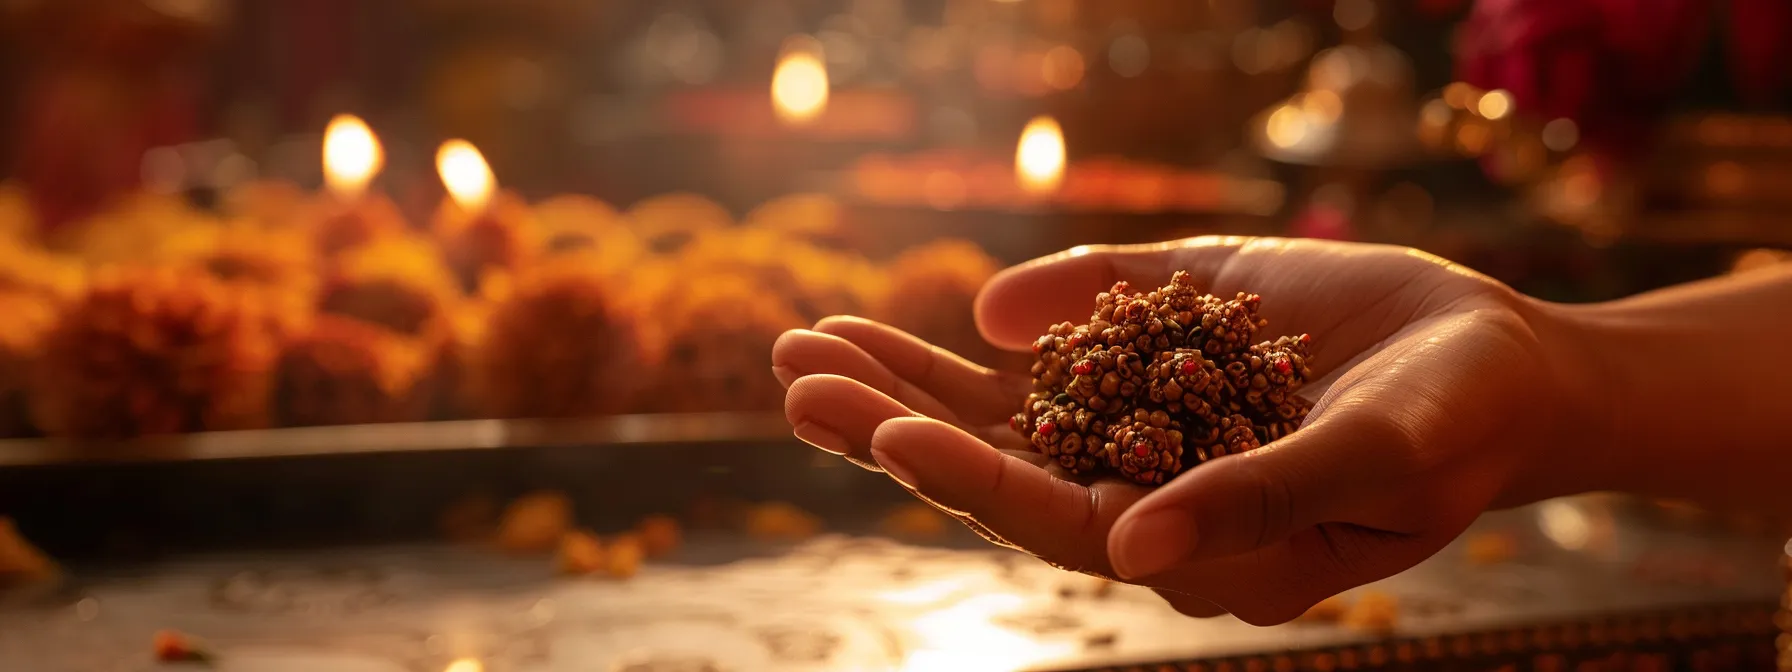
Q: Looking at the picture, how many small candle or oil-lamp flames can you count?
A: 4